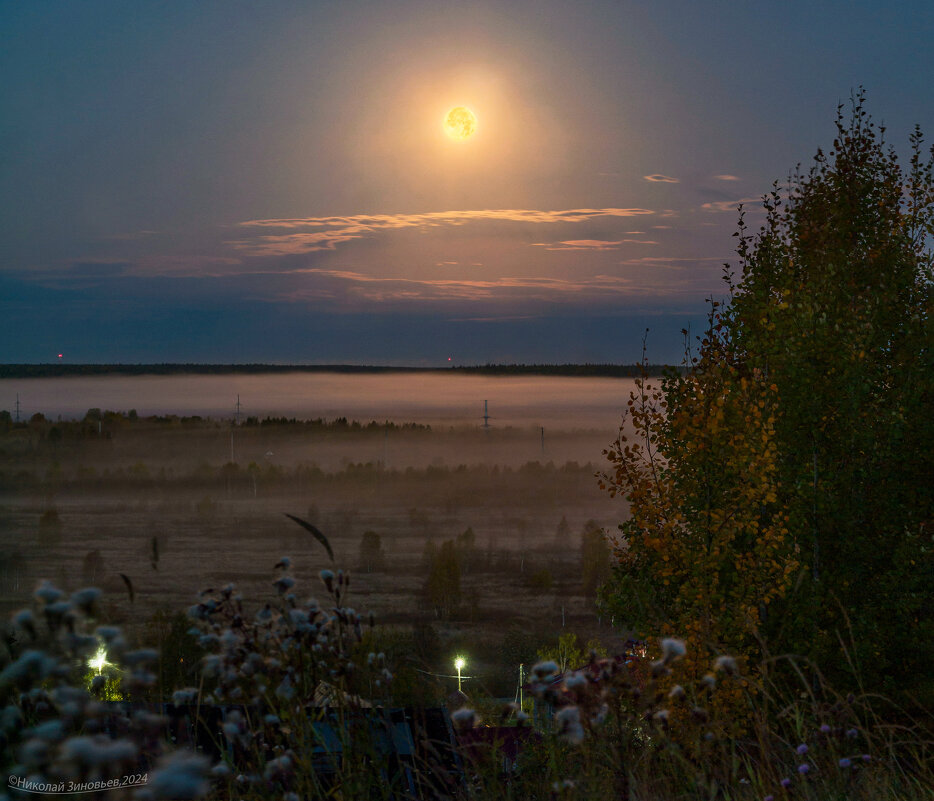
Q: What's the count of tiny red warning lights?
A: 2